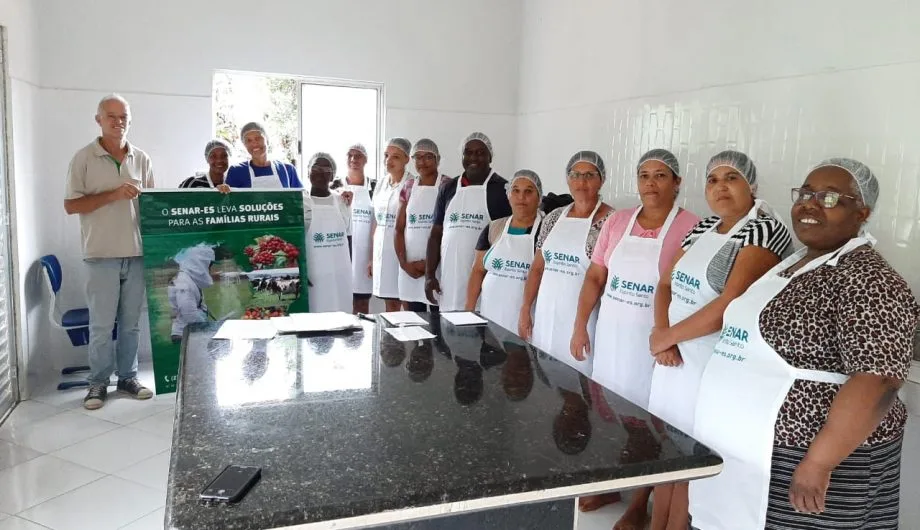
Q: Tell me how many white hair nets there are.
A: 12